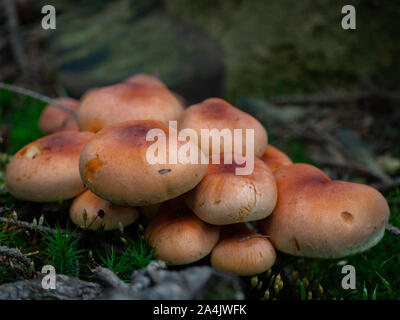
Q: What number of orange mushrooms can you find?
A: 11